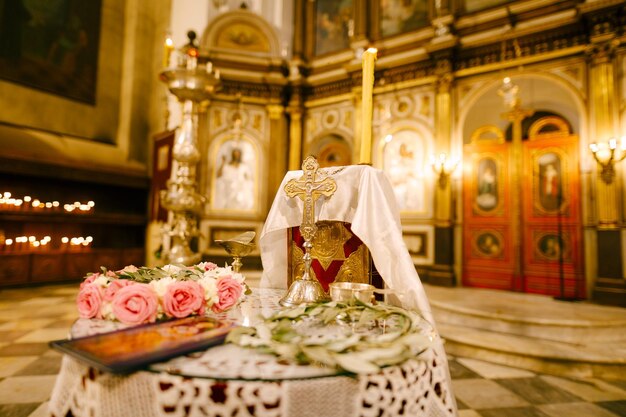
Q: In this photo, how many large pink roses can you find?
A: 4